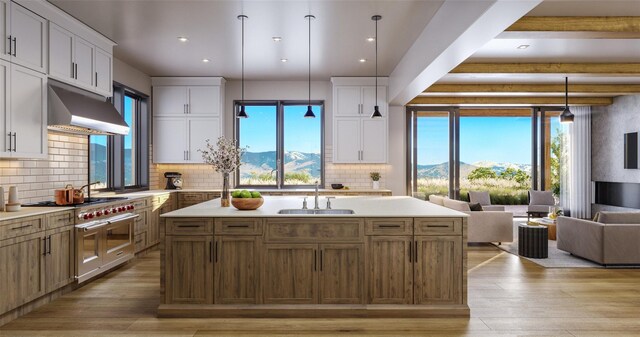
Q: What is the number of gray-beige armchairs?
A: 2